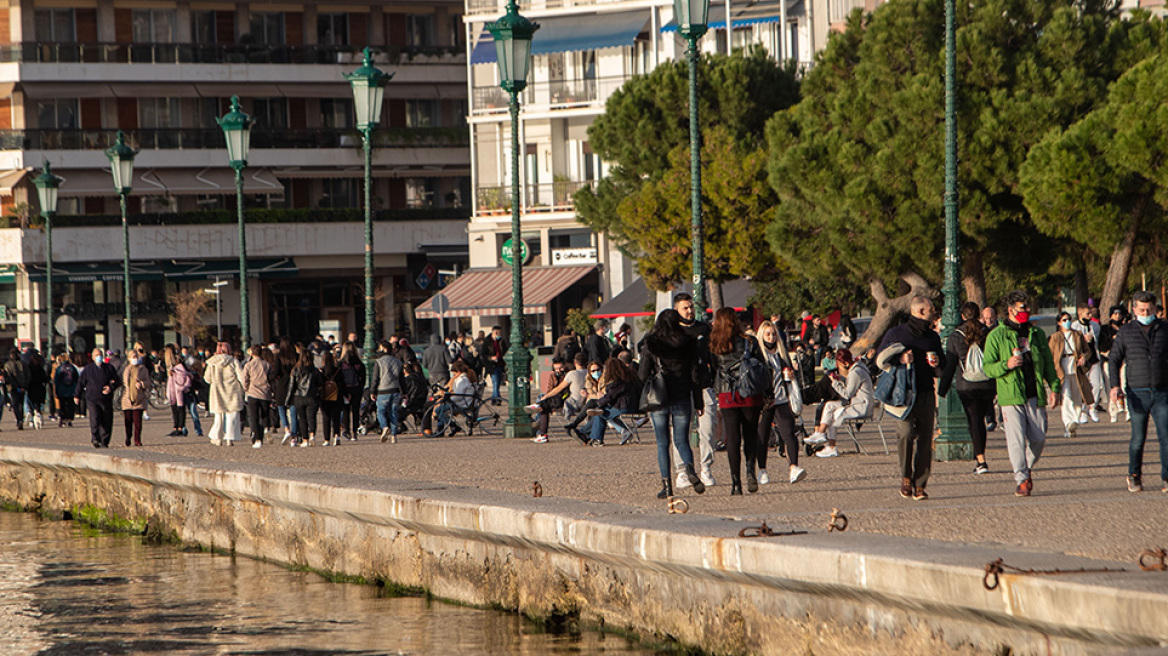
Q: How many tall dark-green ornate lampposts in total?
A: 7